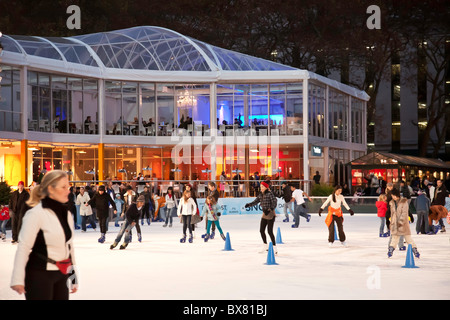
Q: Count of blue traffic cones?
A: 5